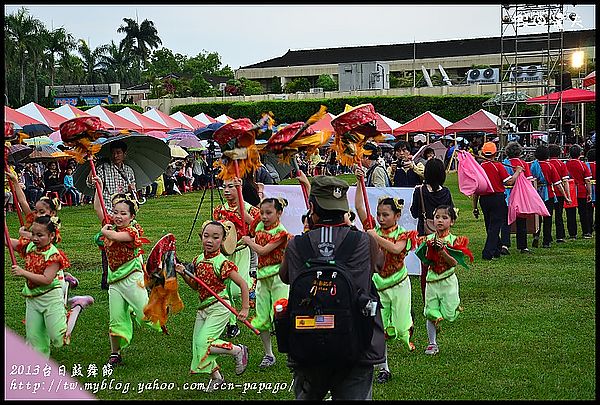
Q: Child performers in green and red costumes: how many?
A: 8